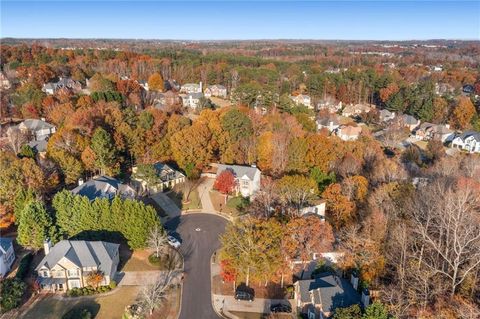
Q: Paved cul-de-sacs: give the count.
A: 1